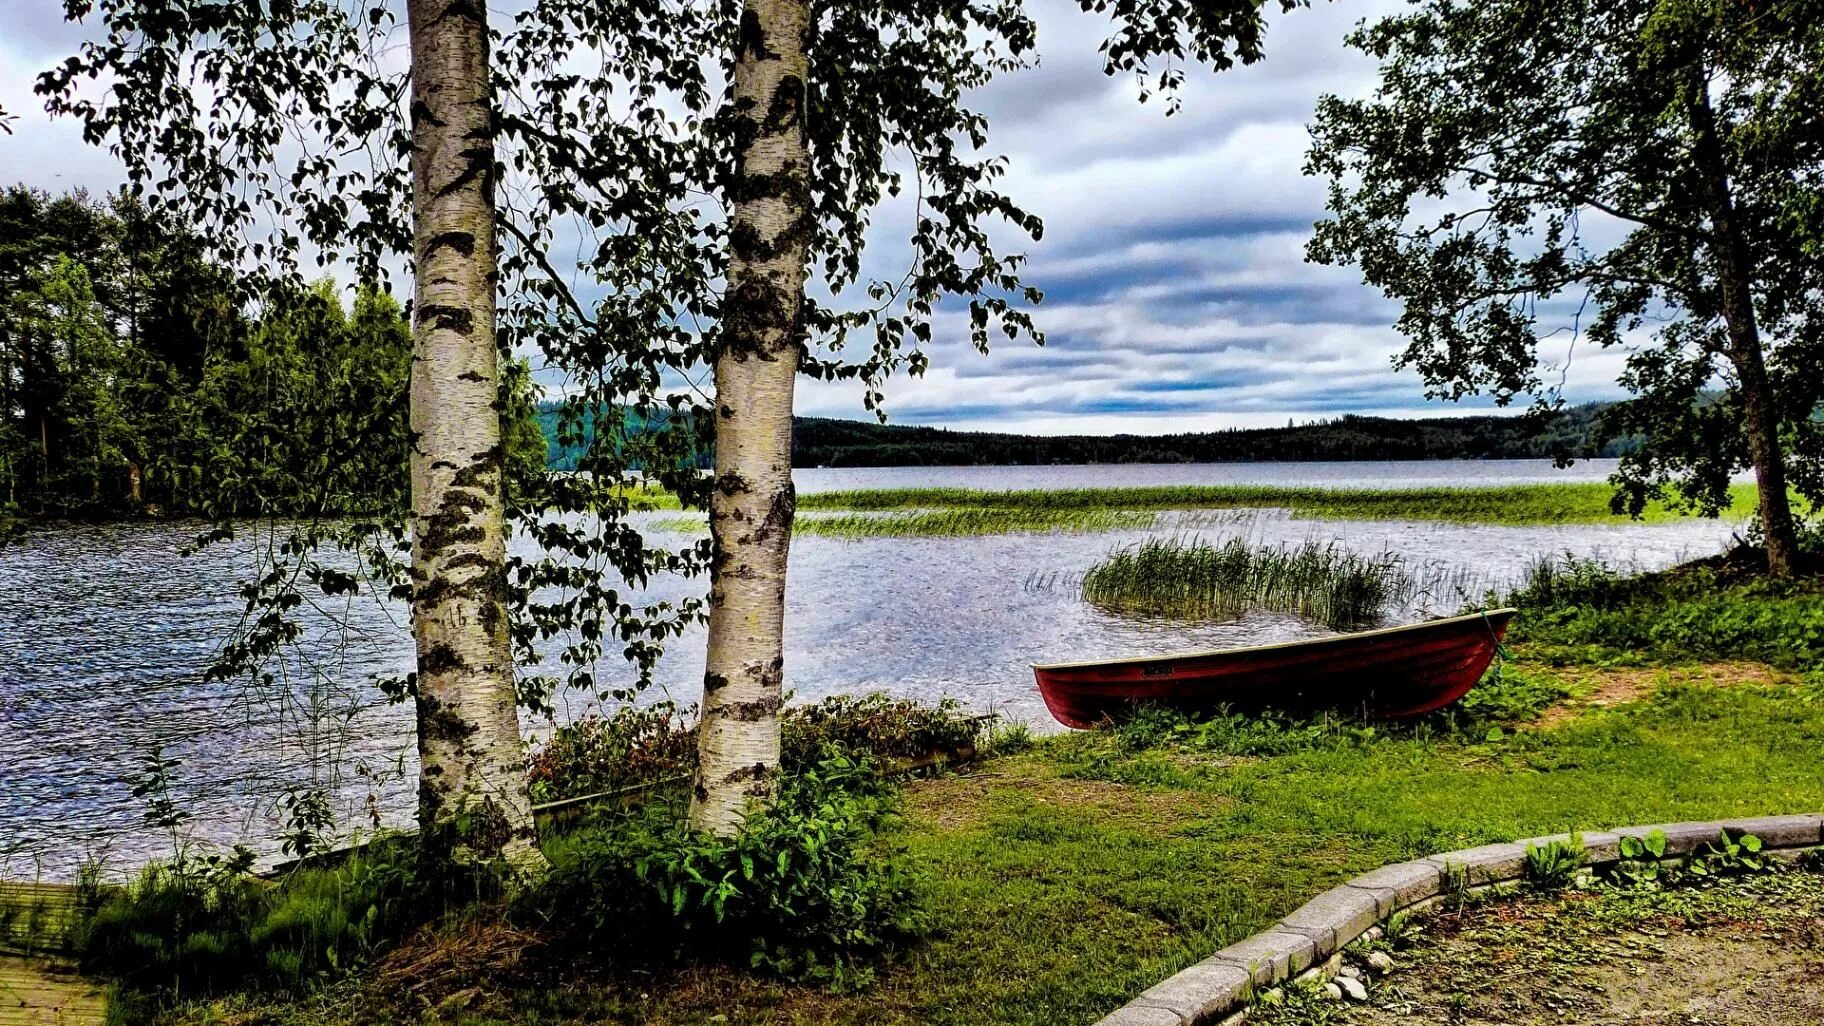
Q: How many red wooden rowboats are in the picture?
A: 1